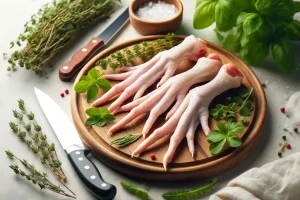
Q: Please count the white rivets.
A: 8